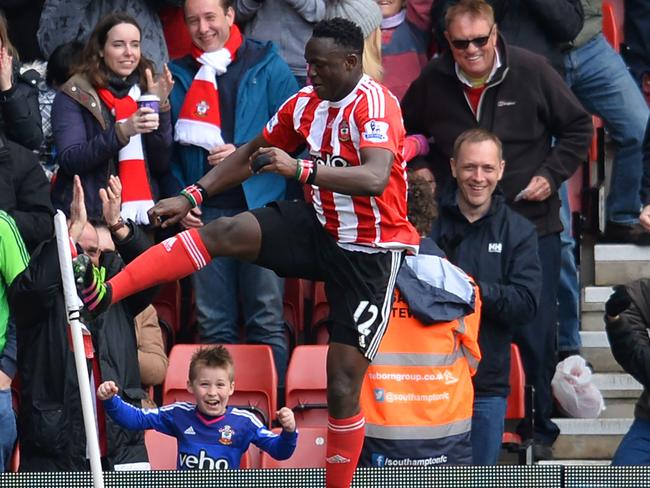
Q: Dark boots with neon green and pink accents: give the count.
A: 1